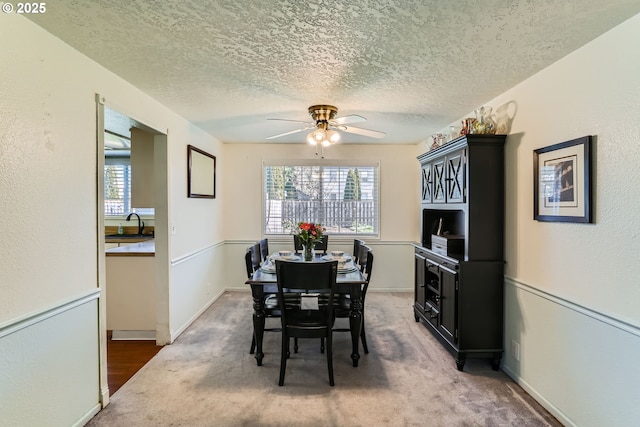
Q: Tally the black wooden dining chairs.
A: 6